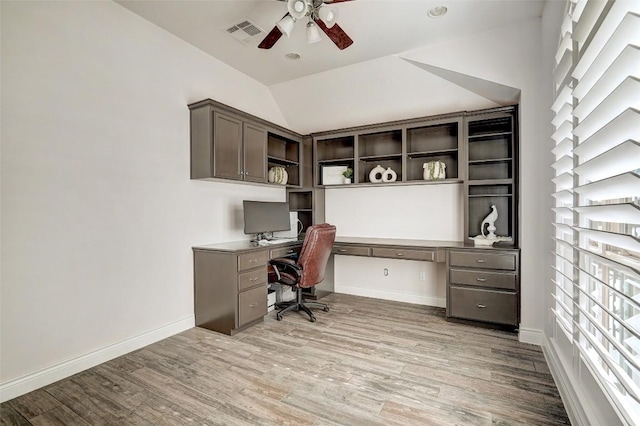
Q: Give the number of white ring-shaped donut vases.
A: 2